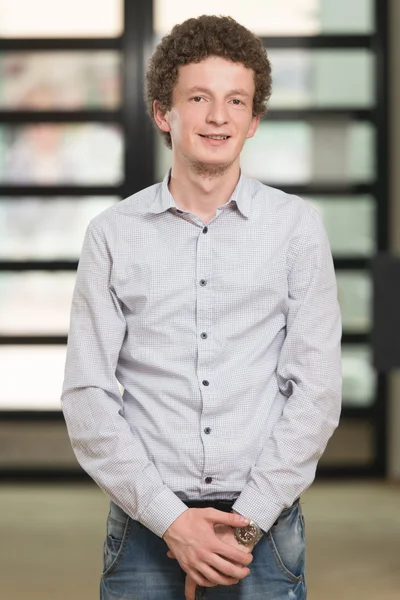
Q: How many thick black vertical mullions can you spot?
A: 2